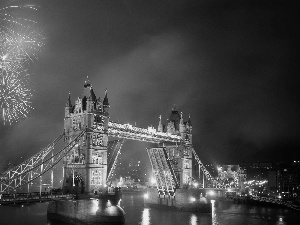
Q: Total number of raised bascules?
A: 2